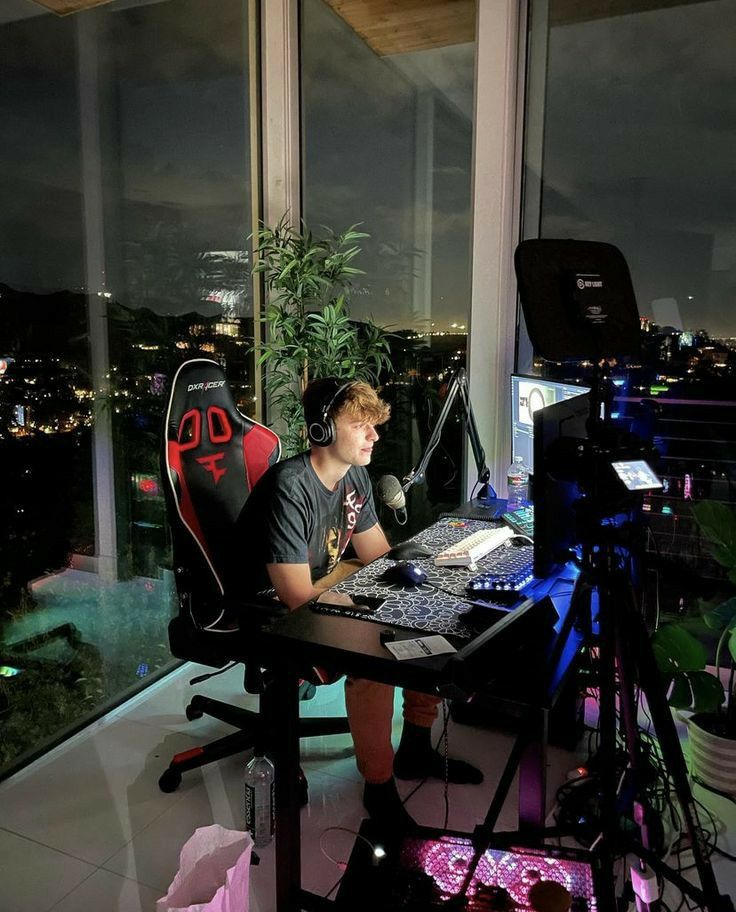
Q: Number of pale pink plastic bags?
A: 1